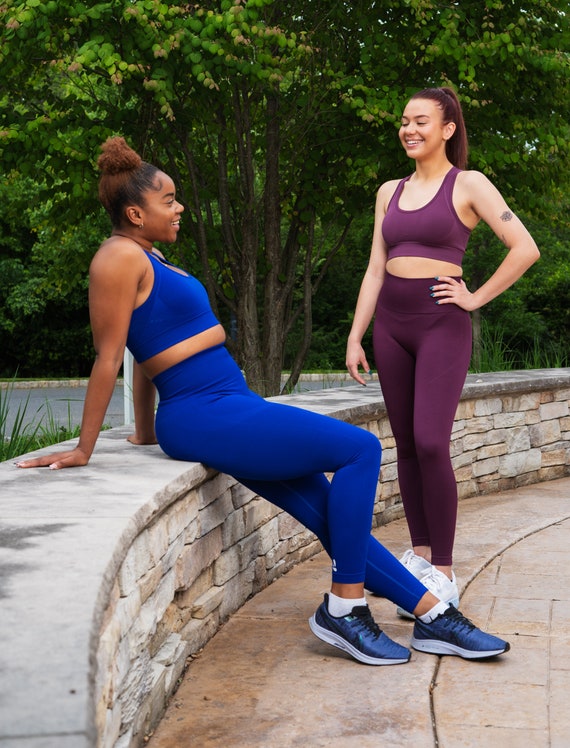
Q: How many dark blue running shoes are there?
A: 2